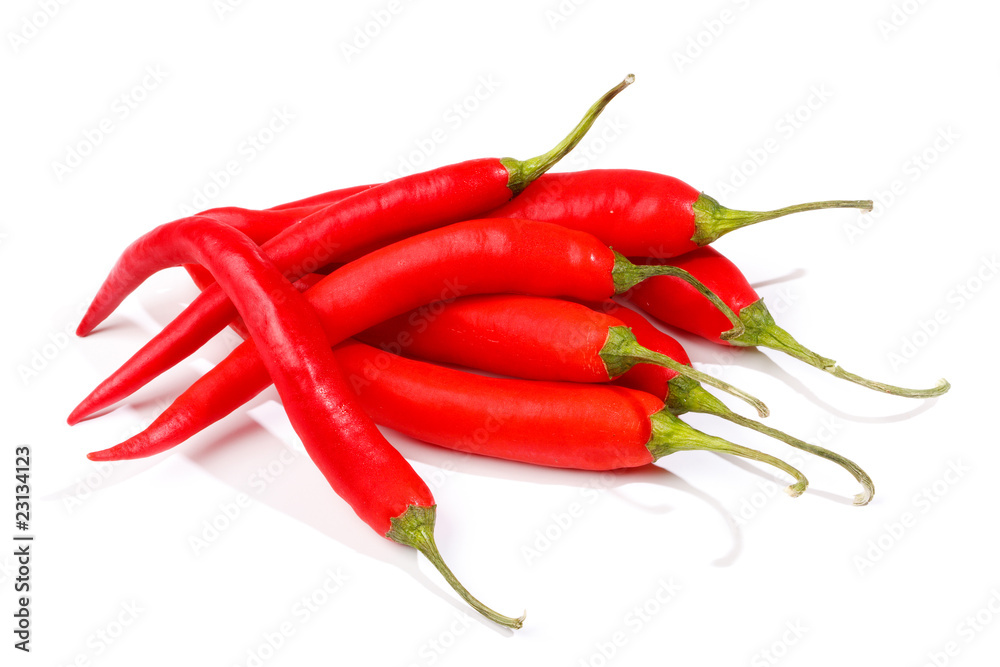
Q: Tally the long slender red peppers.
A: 8